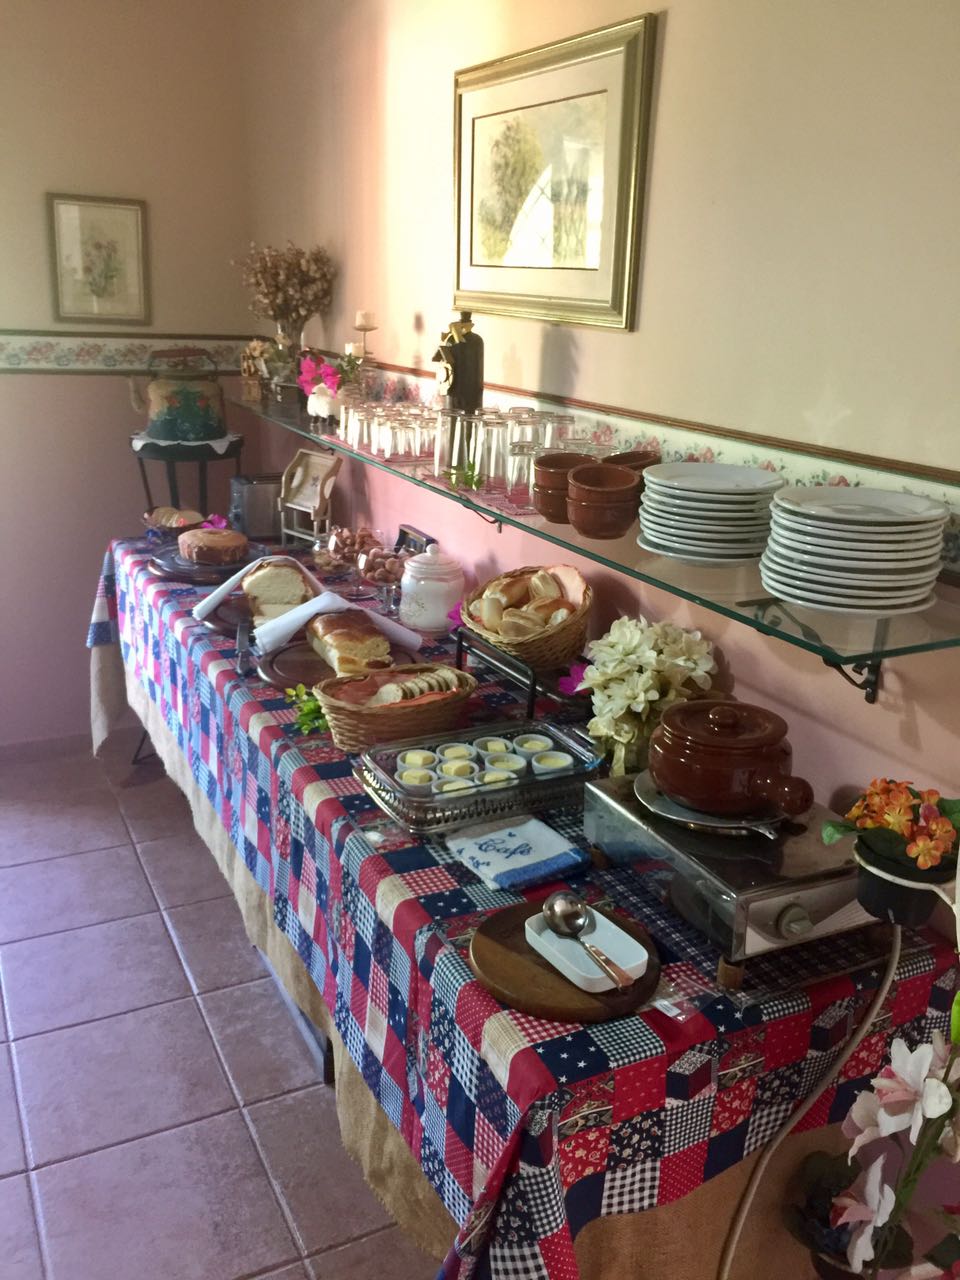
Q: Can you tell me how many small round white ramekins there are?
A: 10